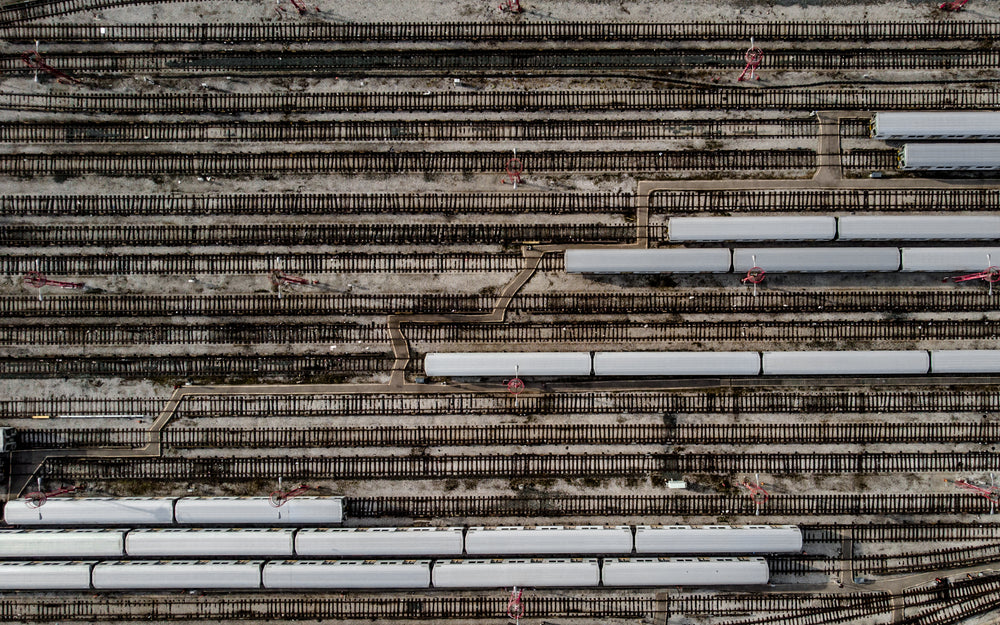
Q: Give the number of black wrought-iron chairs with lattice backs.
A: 0